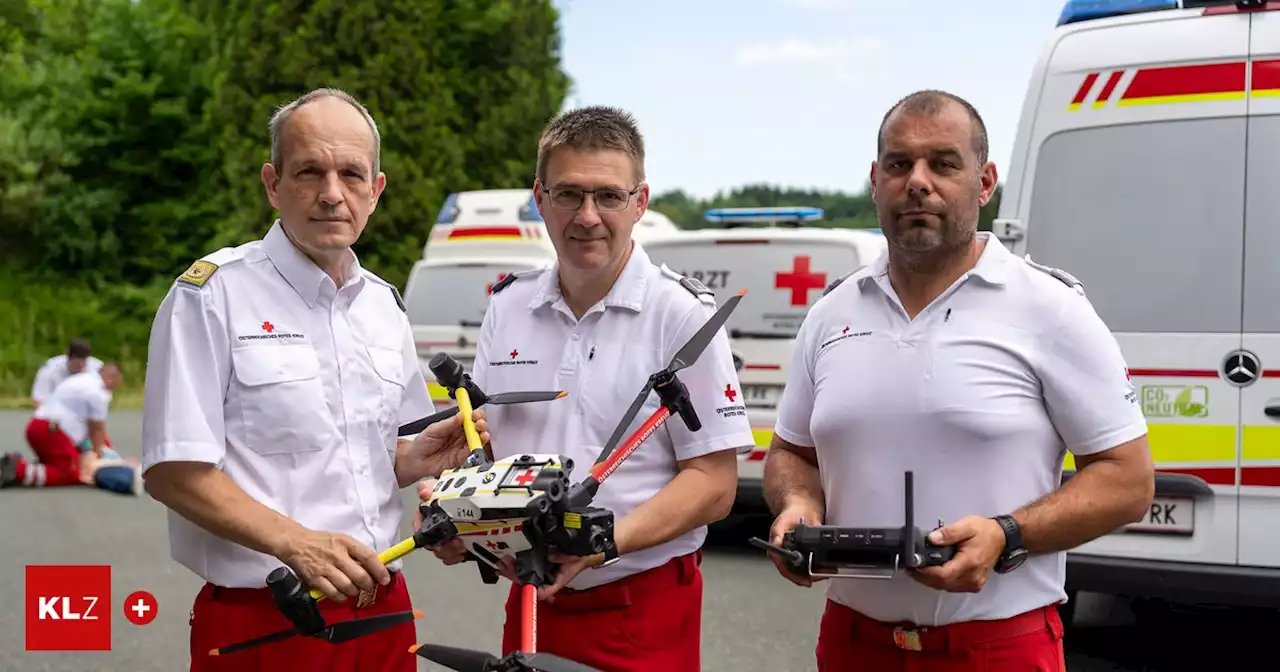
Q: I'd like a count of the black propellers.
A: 4